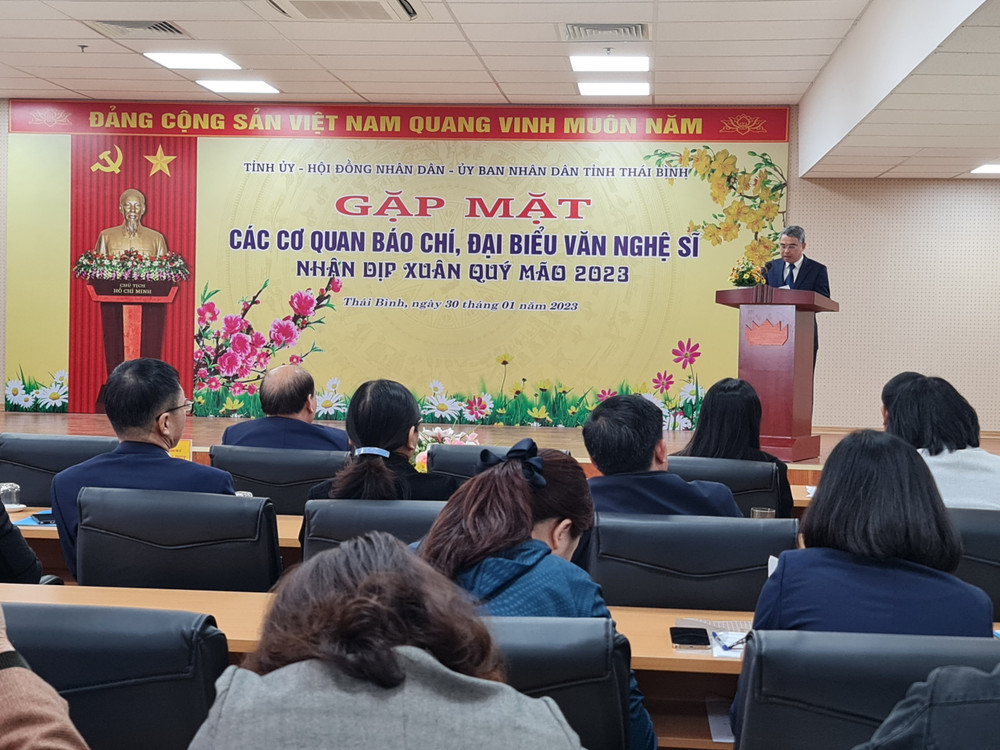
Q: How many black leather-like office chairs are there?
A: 11